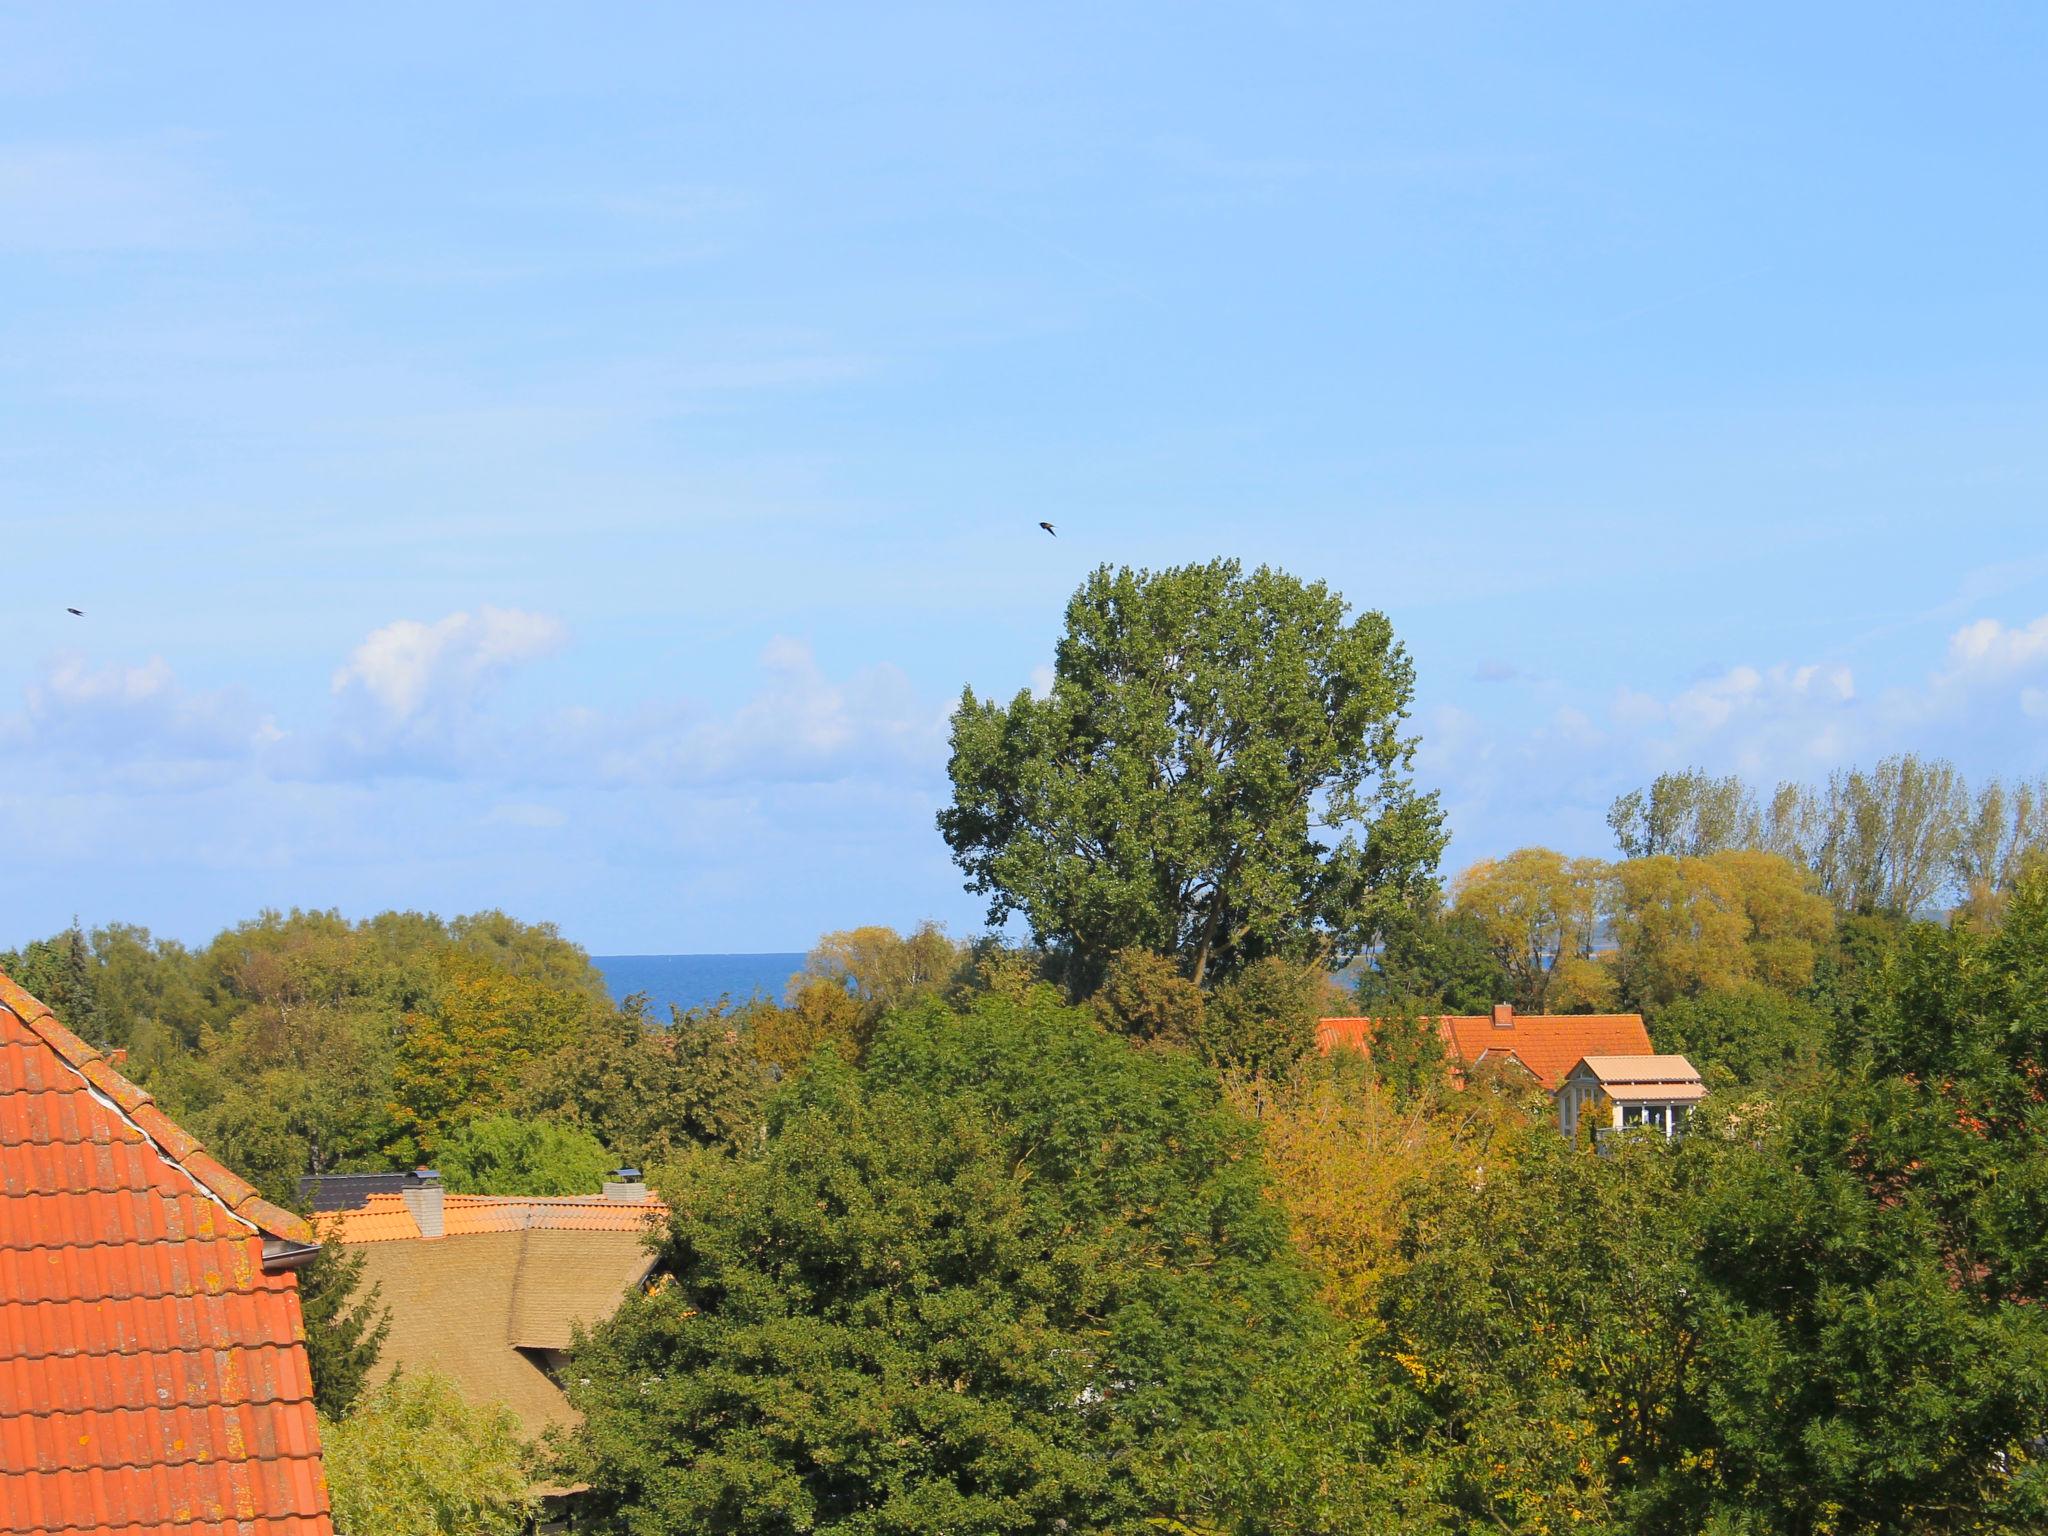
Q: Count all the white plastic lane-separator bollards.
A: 0